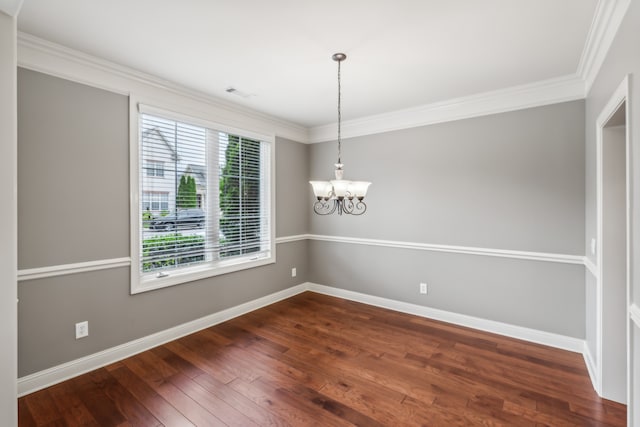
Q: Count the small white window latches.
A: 2